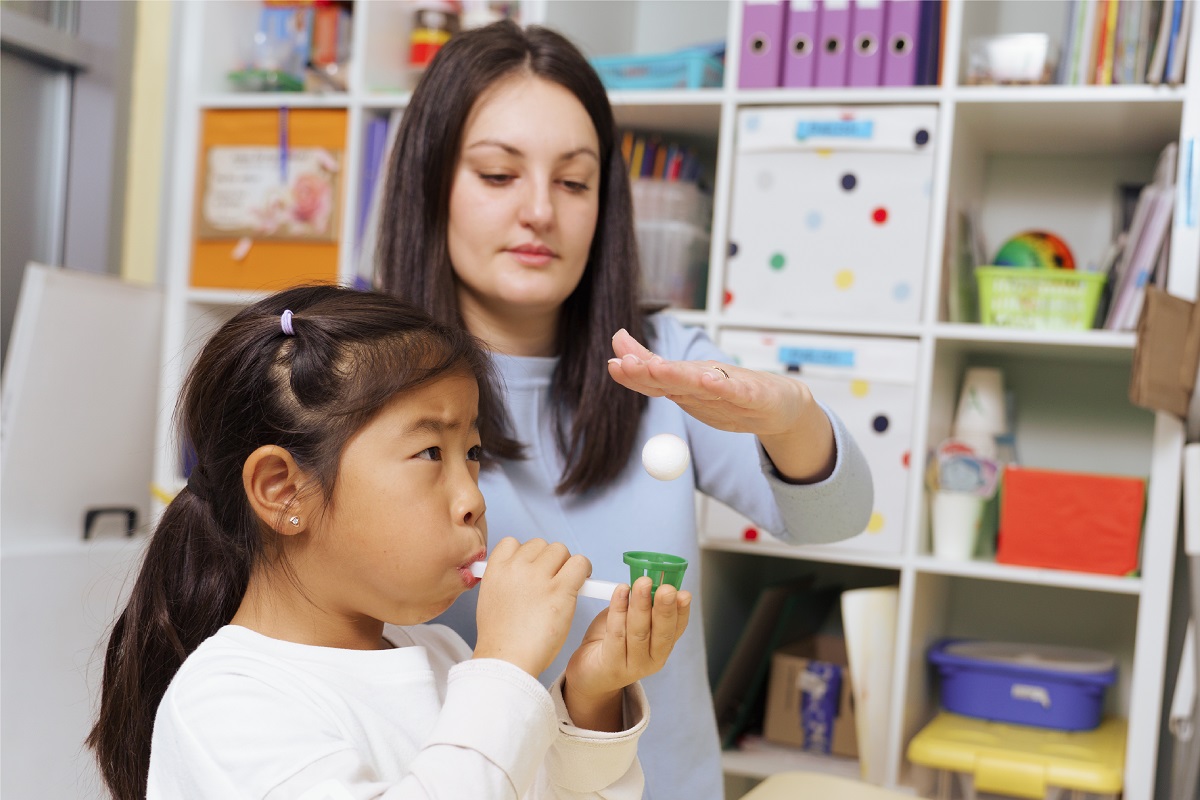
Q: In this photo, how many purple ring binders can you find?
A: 5